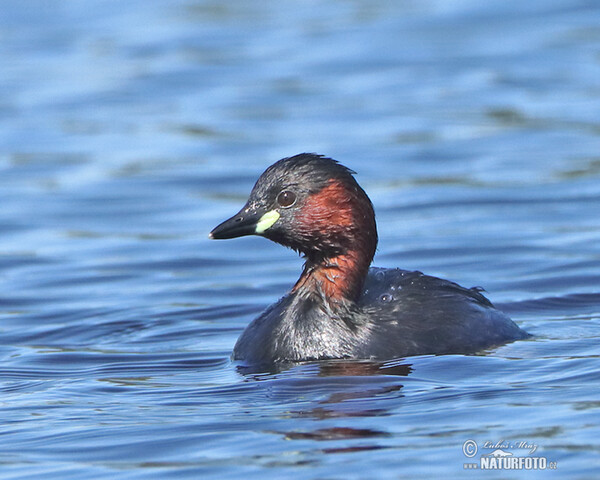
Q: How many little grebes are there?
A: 1